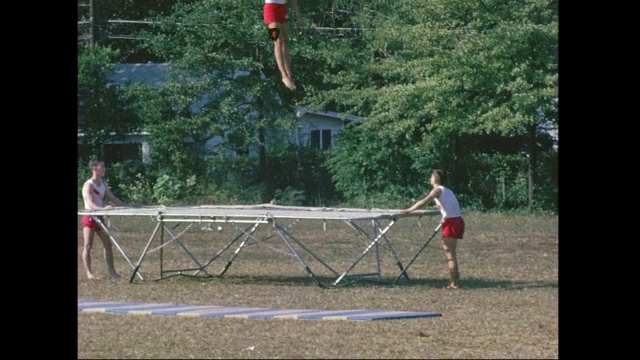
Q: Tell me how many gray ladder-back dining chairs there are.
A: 0